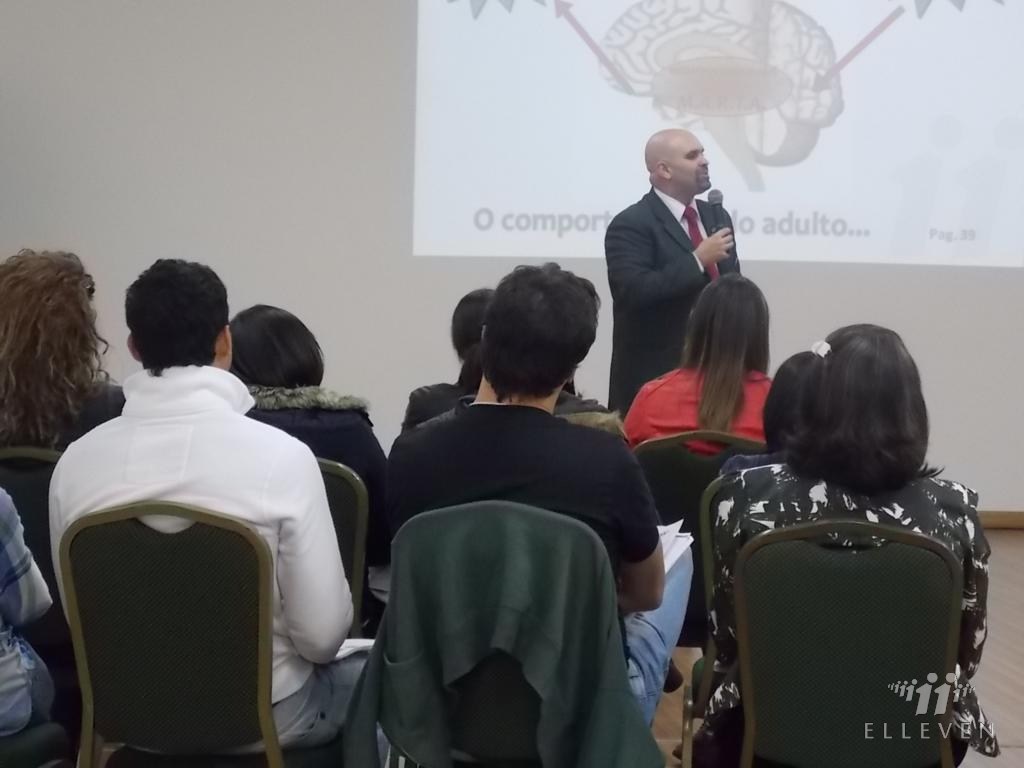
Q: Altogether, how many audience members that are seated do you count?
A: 9